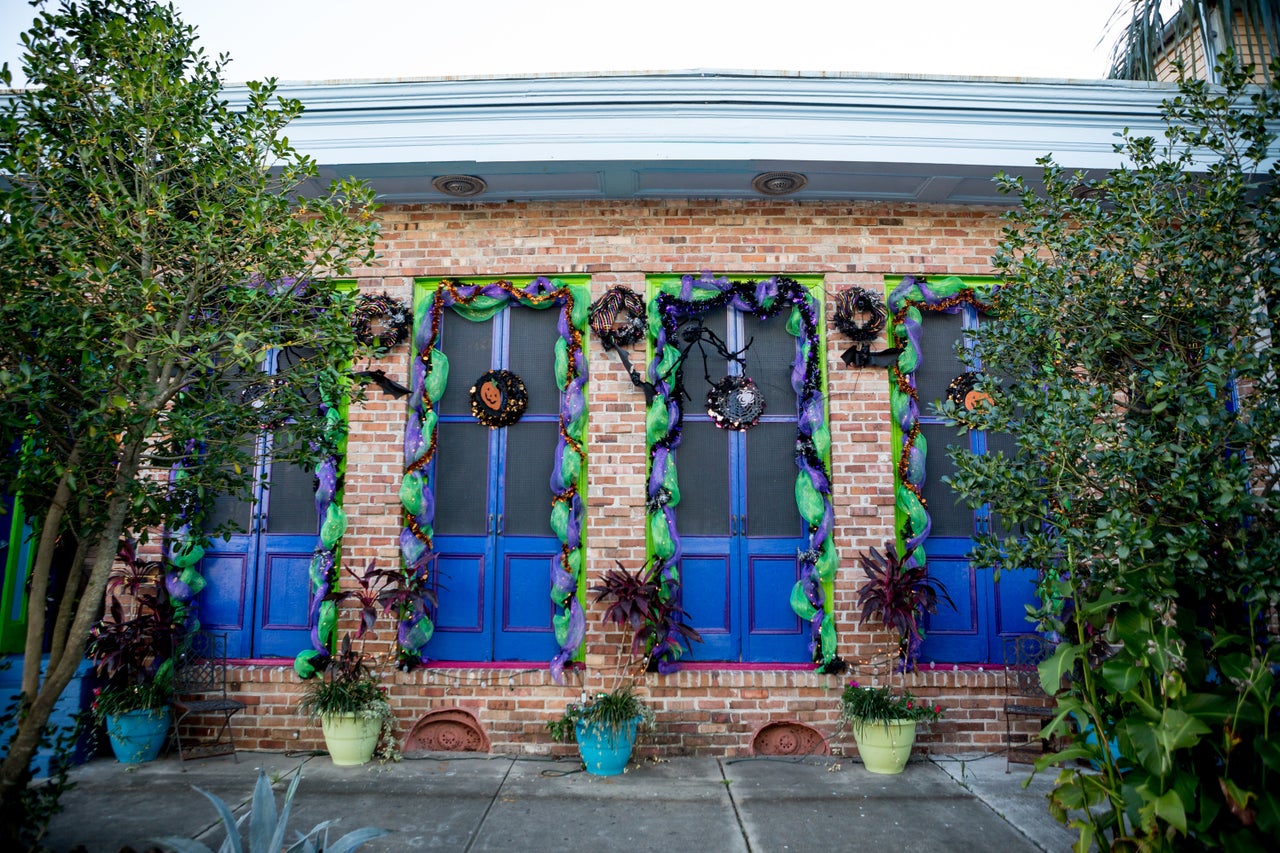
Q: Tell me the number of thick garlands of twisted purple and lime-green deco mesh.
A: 4